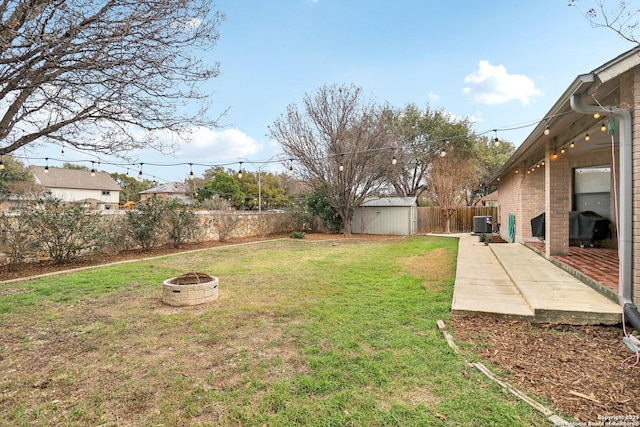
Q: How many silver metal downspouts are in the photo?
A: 1